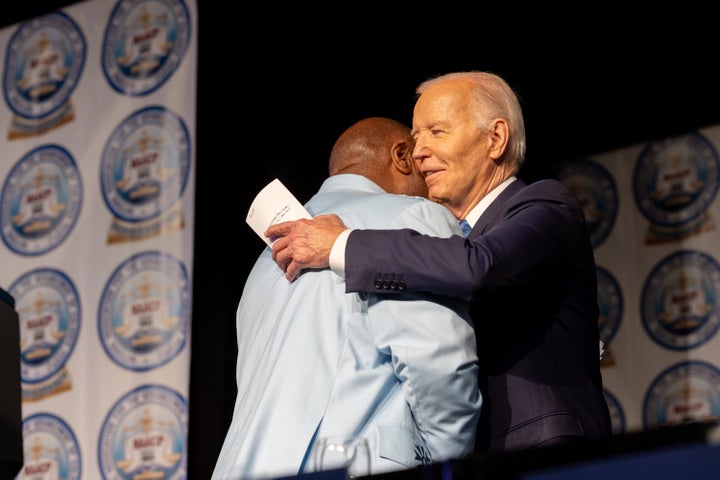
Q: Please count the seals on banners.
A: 14